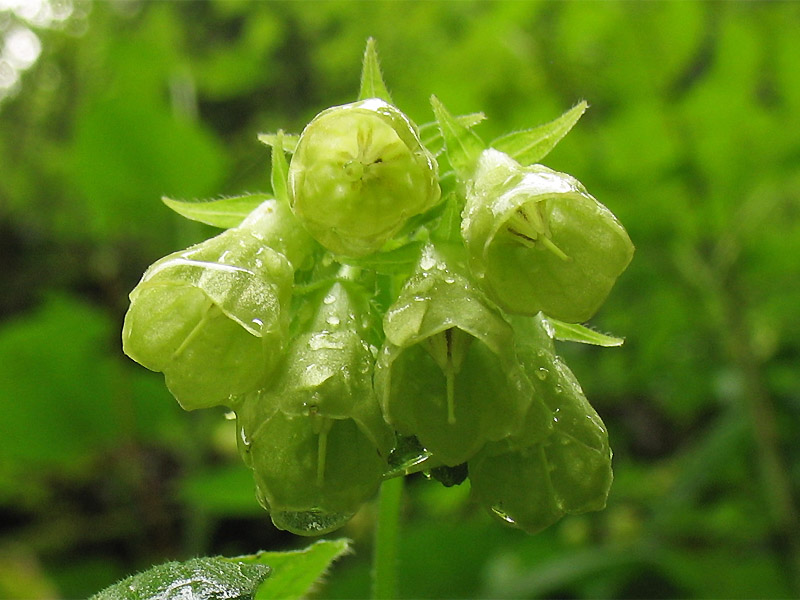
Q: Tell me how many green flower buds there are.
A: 6